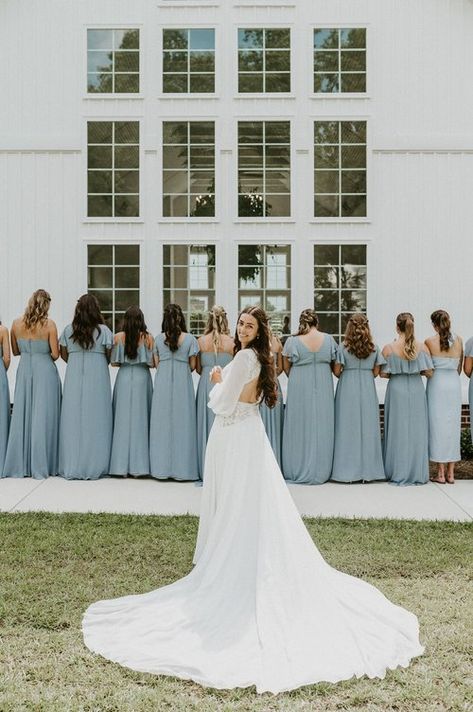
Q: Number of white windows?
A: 12